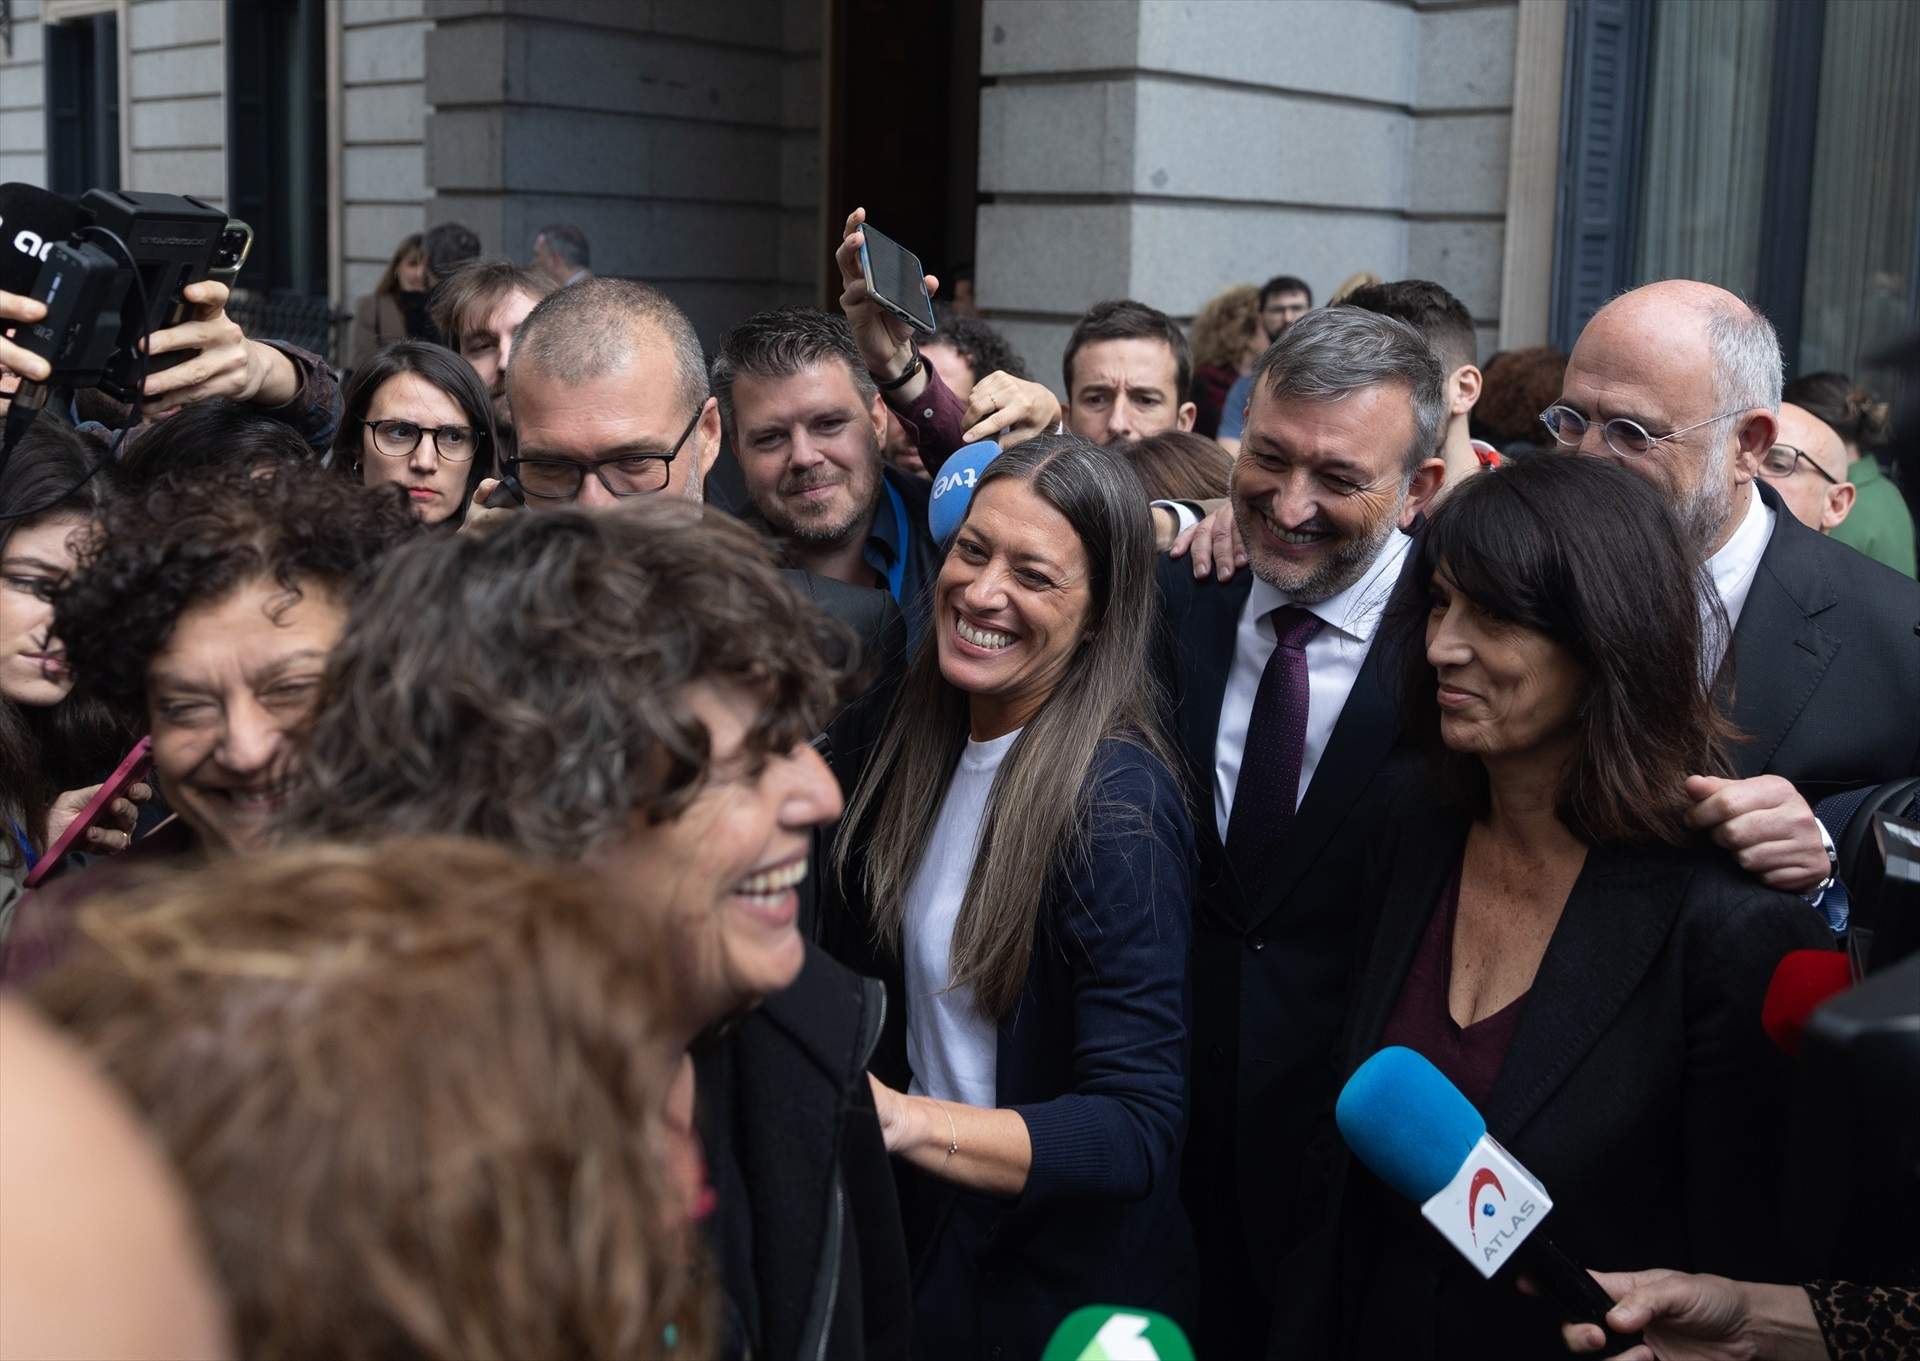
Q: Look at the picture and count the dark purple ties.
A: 1